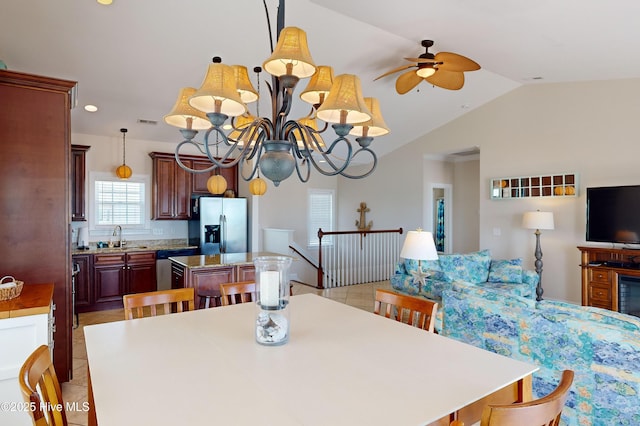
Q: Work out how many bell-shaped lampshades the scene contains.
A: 9